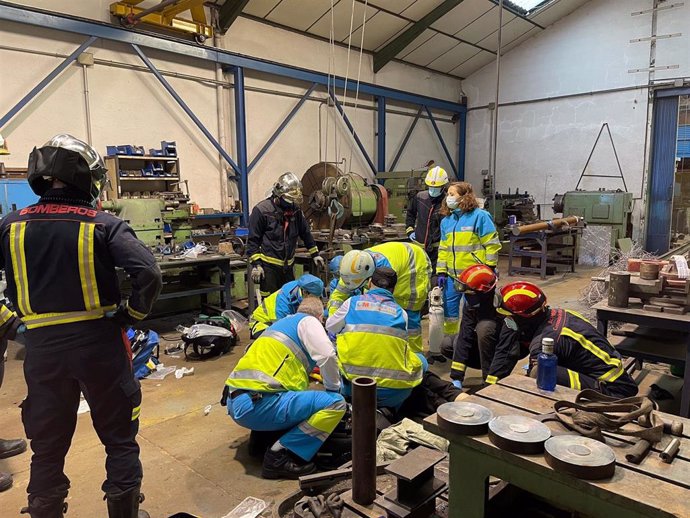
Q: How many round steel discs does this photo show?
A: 3